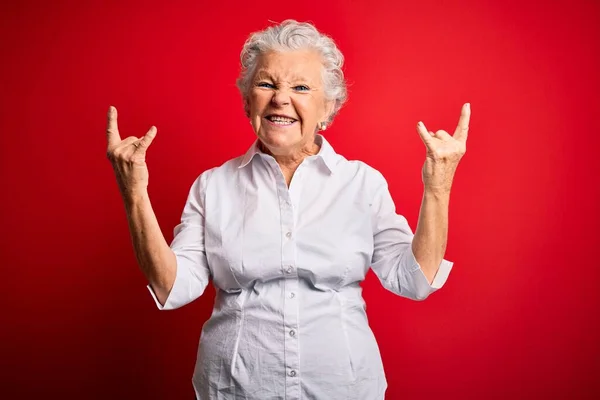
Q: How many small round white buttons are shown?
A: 5